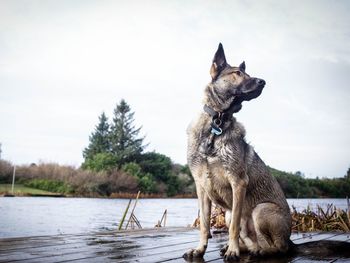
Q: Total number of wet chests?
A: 1